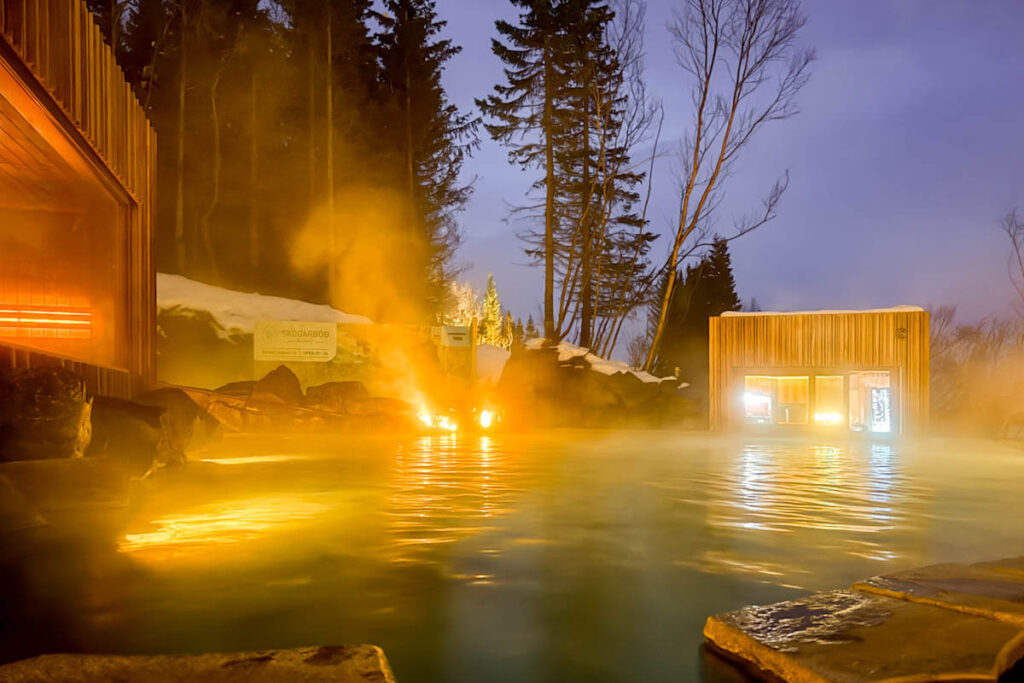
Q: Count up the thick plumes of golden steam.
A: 1